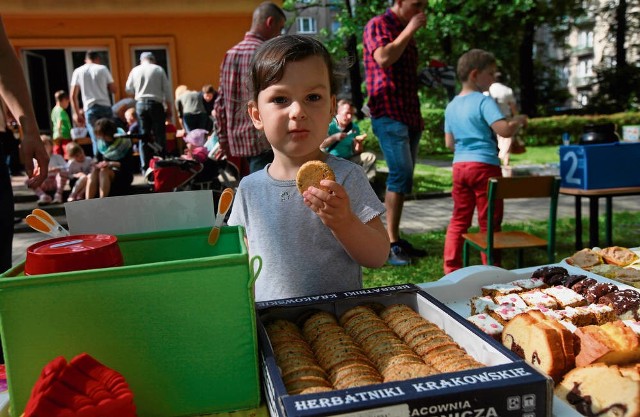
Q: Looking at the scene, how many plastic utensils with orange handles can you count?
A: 2